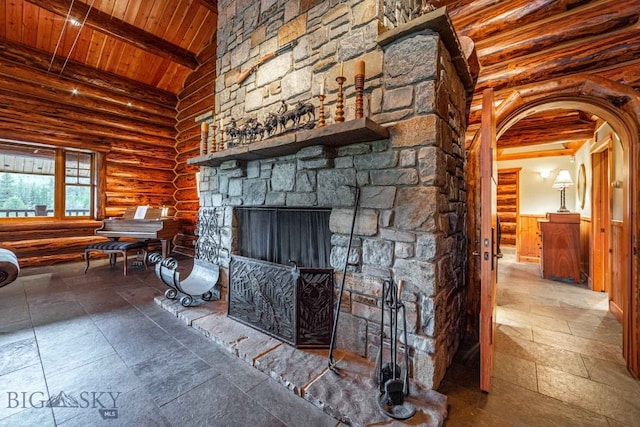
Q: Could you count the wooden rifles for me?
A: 1